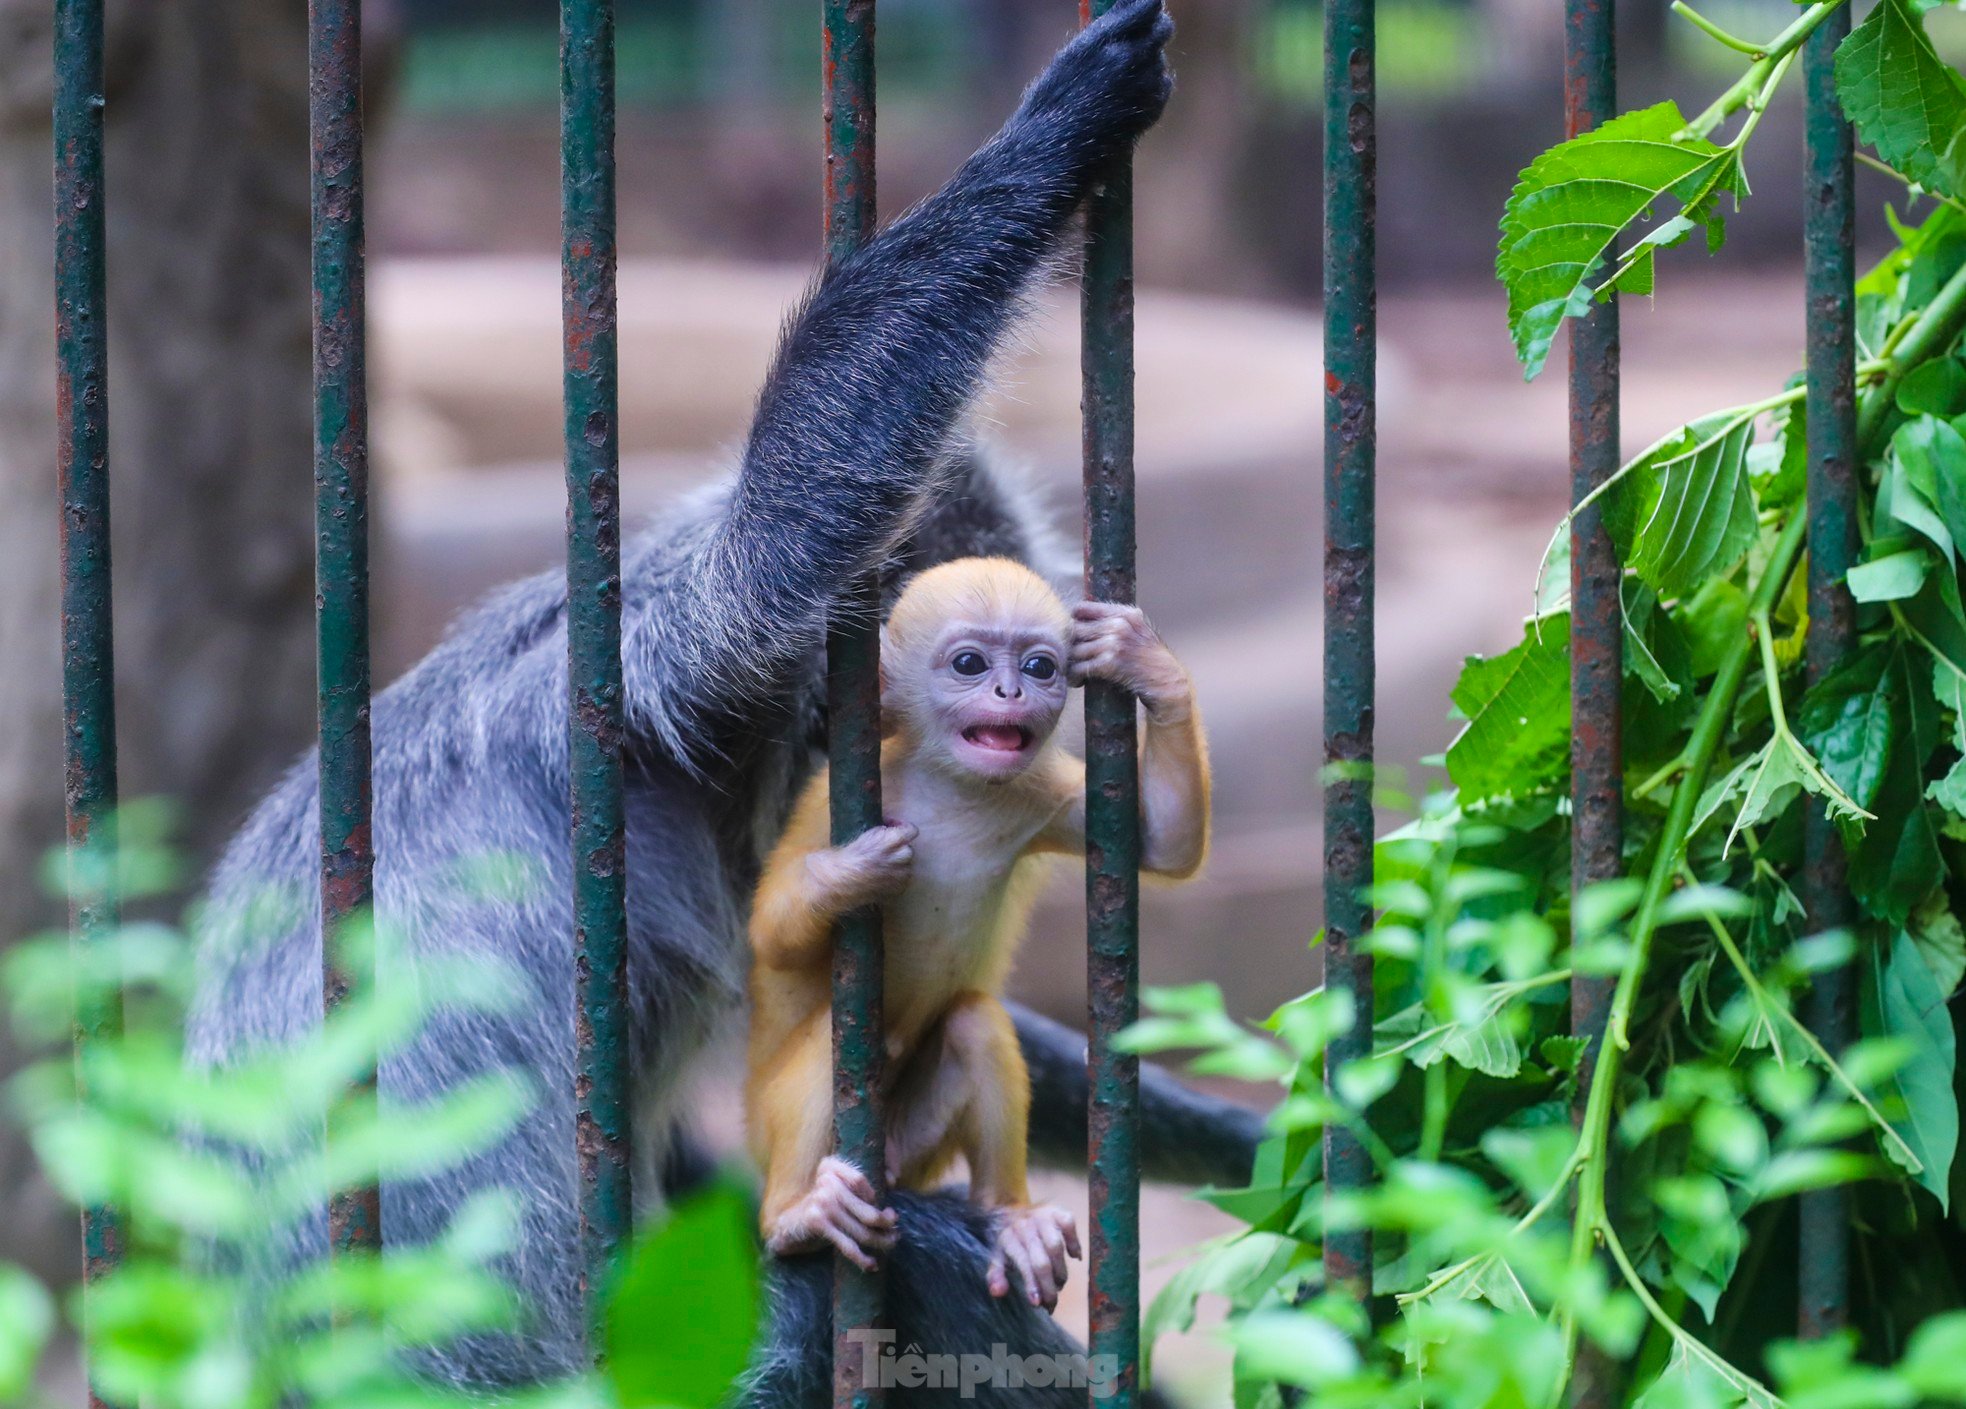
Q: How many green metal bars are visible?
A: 8